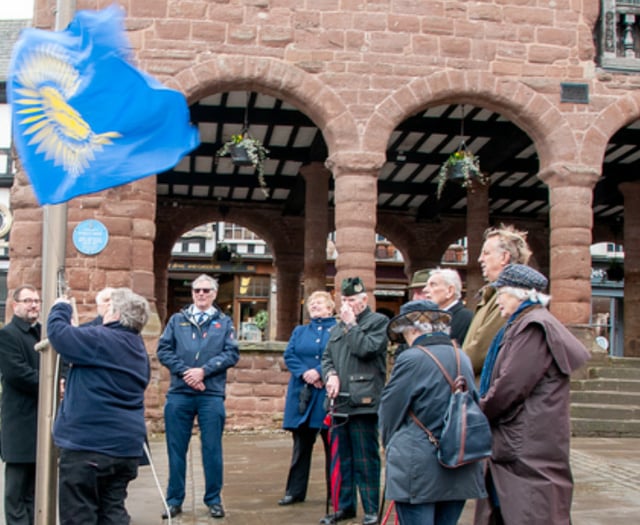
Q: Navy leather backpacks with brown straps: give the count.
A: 1